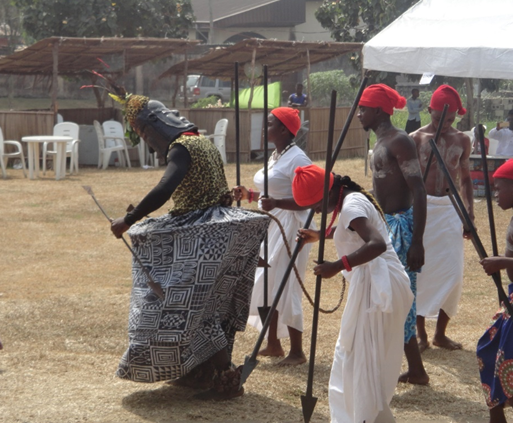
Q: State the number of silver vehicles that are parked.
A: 1